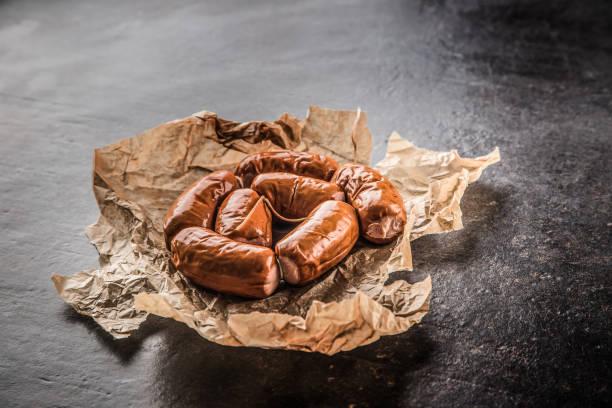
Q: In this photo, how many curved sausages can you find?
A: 7